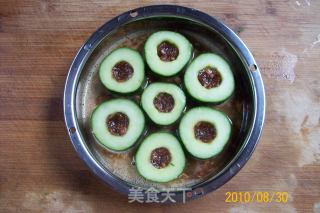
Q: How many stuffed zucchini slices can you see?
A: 7